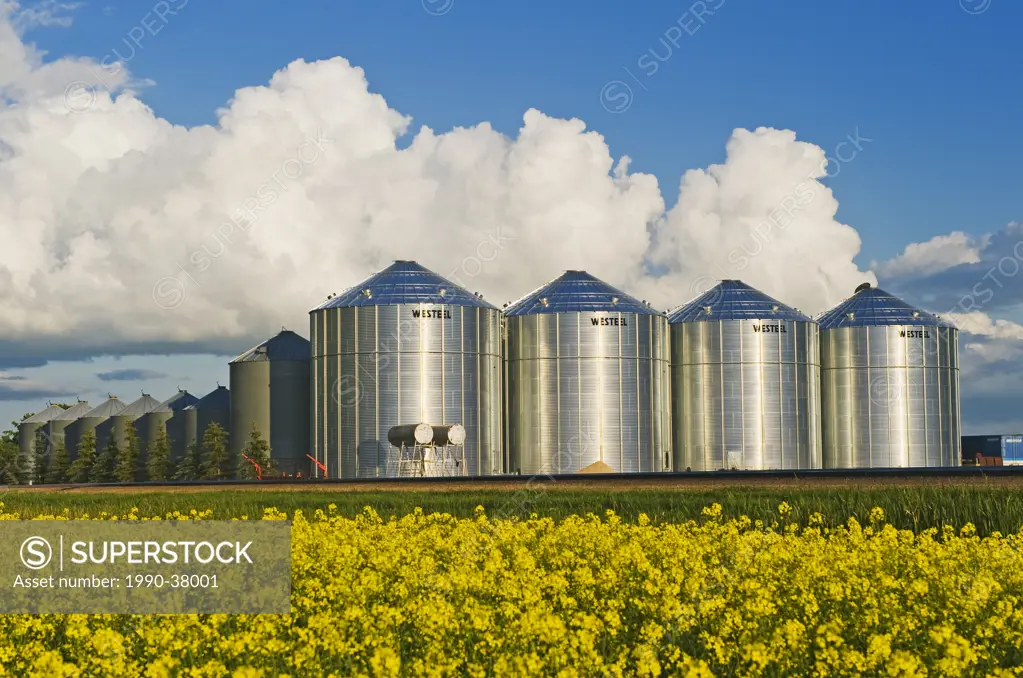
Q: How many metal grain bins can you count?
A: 11